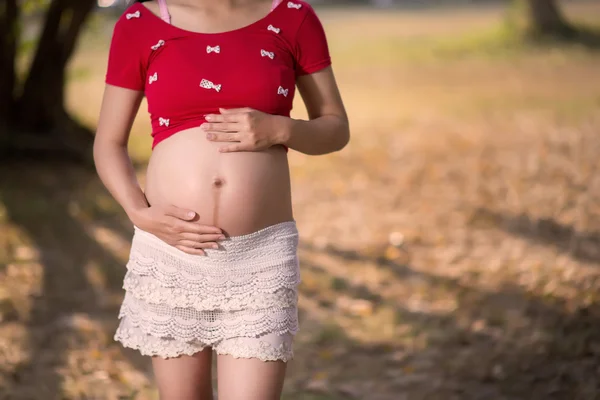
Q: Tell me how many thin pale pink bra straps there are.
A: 2